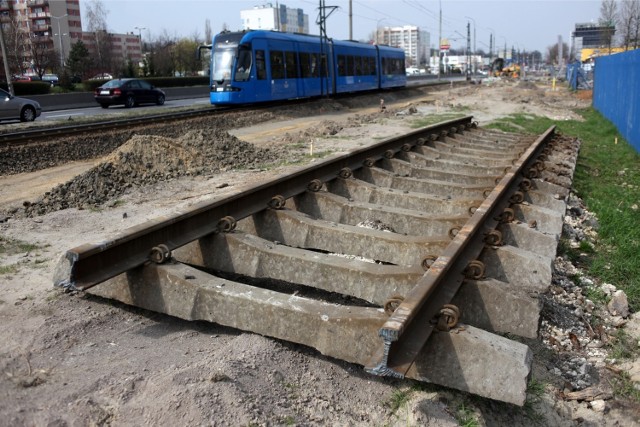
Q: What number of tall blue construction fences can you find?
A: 1